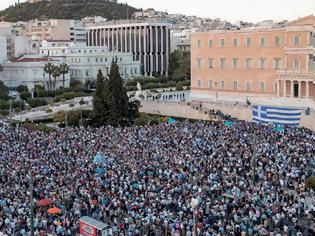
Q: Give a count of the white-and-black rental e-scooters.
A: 0